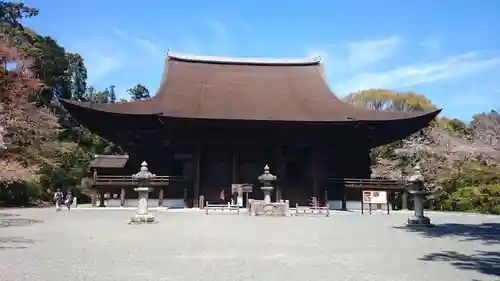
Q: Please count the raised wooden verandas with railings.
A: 2